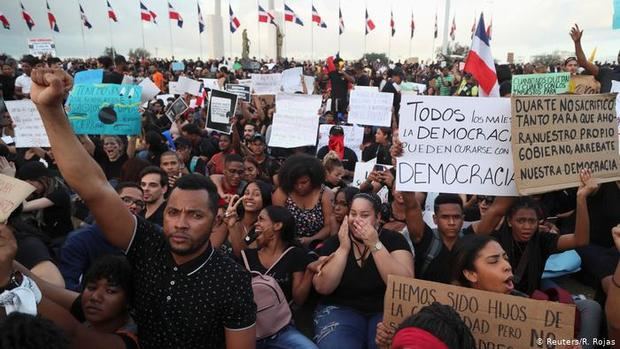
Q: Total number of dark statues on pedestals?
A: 2